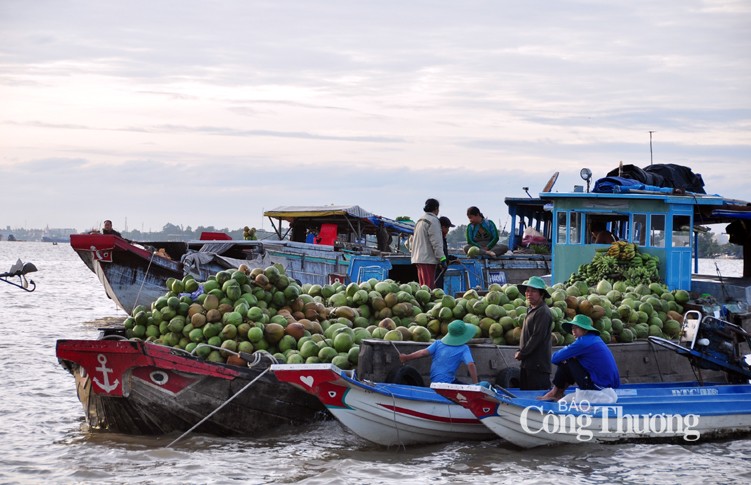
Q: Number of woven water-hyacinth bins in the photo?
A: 0